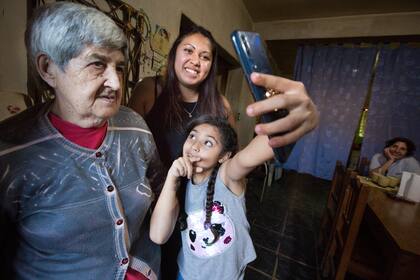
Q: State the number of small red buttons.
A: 4